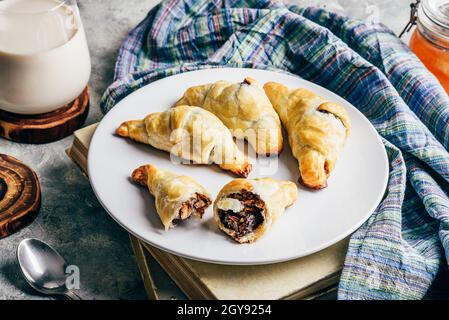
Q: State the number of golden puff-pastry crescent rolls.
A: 4